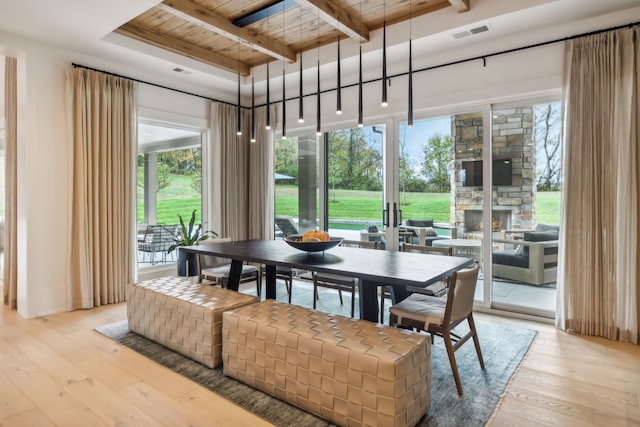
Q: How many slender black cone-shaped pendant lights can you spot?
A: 10